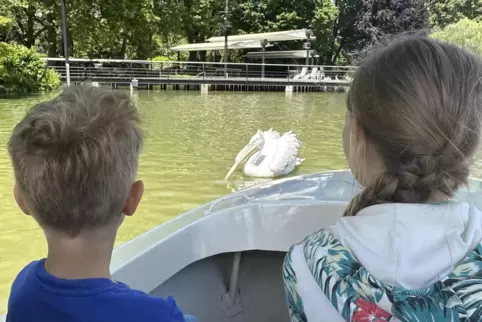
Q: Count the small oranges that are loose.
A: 0